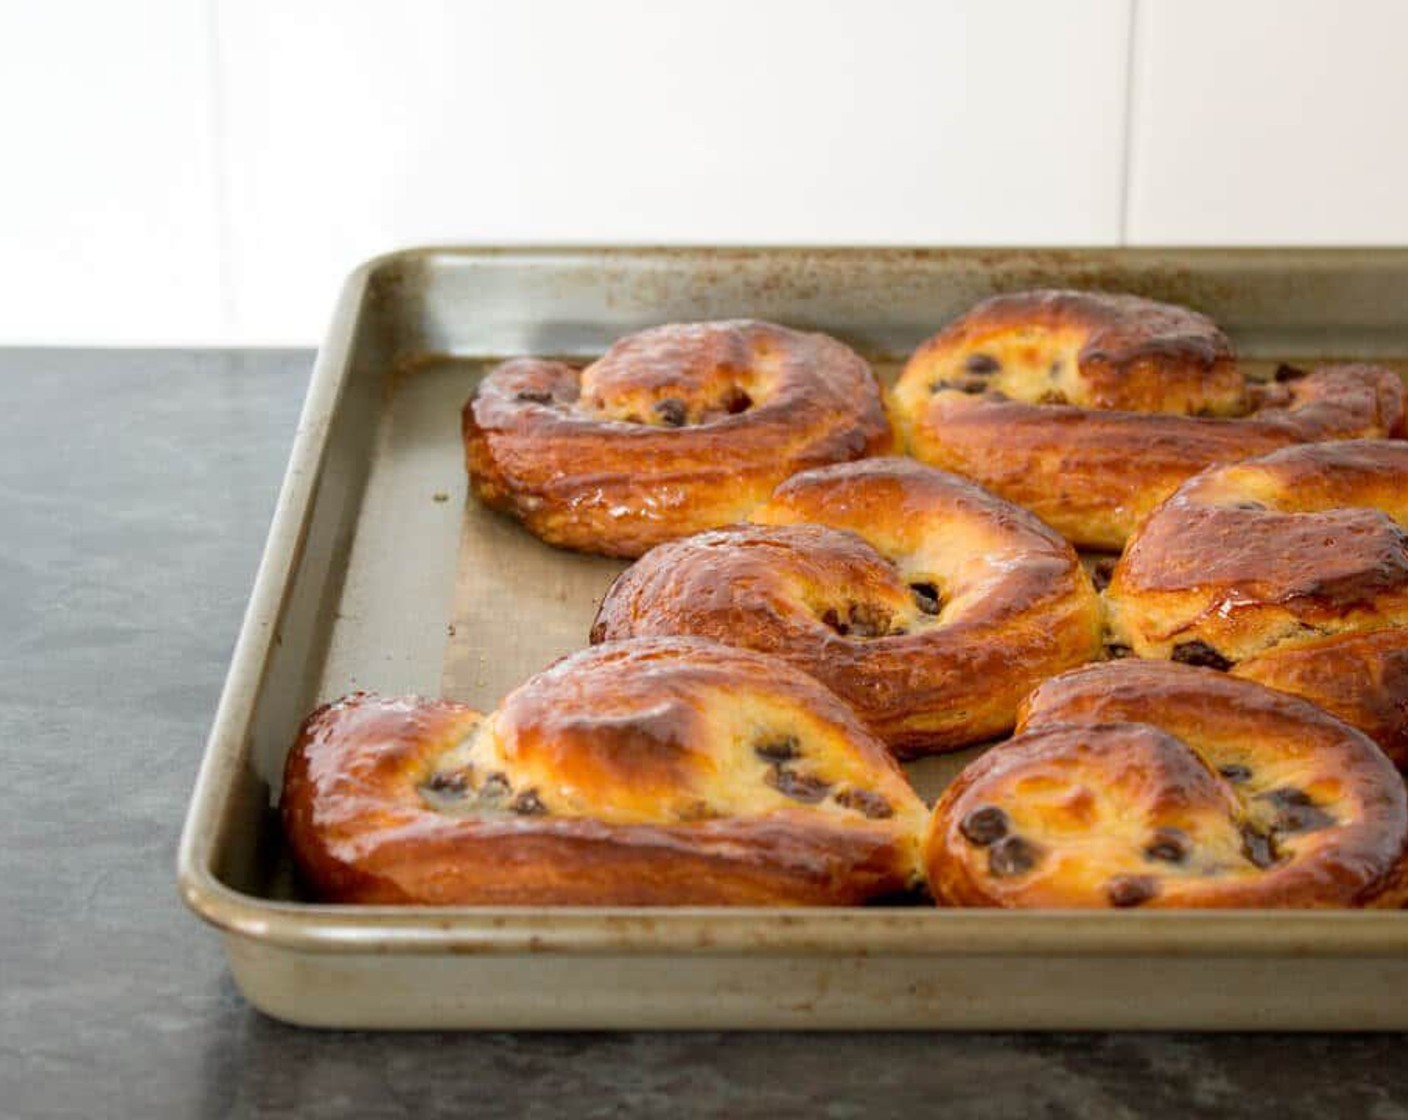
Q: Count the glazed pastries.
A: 6